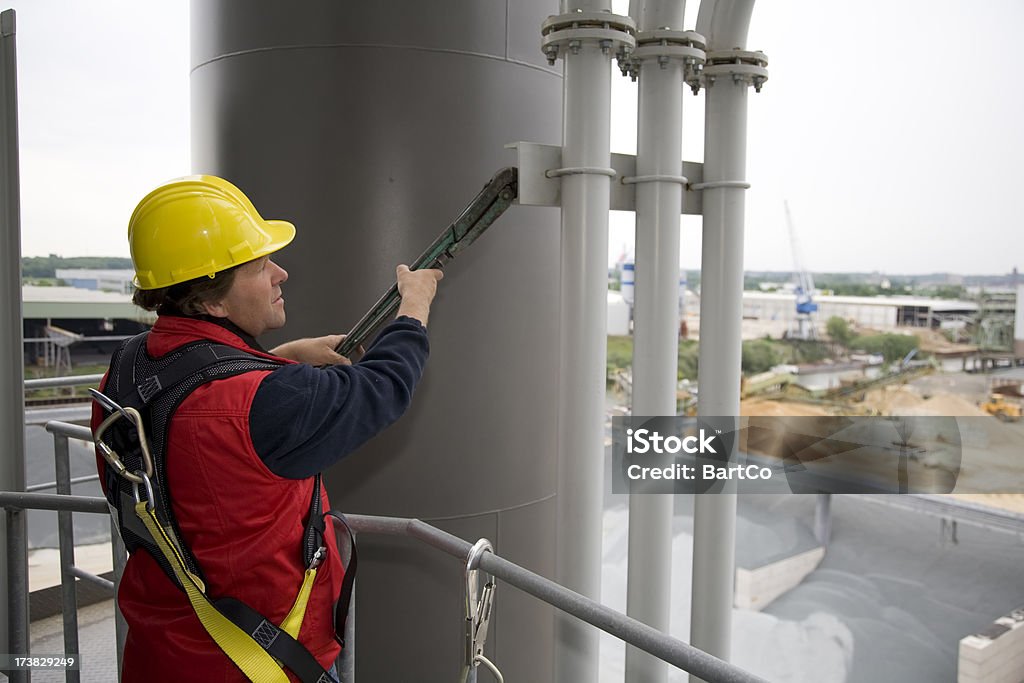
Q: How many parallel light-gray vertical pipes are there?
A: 3